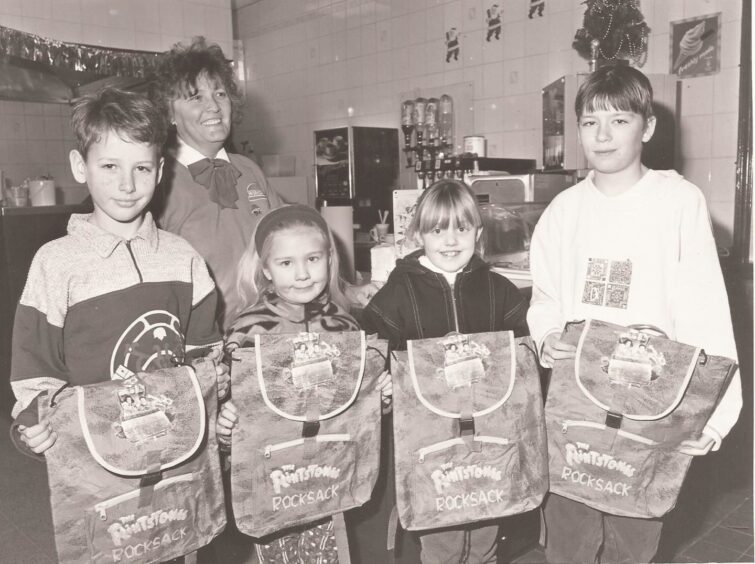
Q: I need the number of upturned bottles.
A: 4